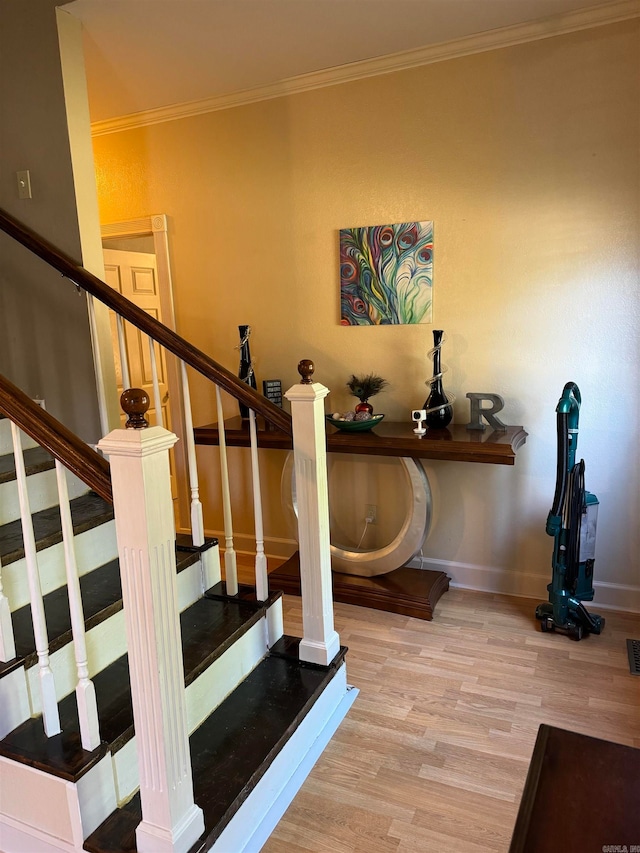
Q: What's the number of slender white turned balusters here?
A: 9